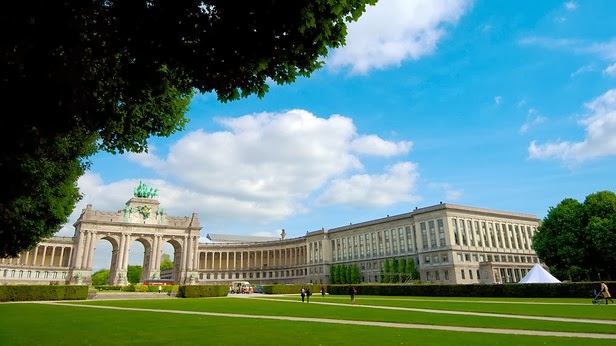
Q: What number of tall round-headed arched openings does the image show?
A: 3